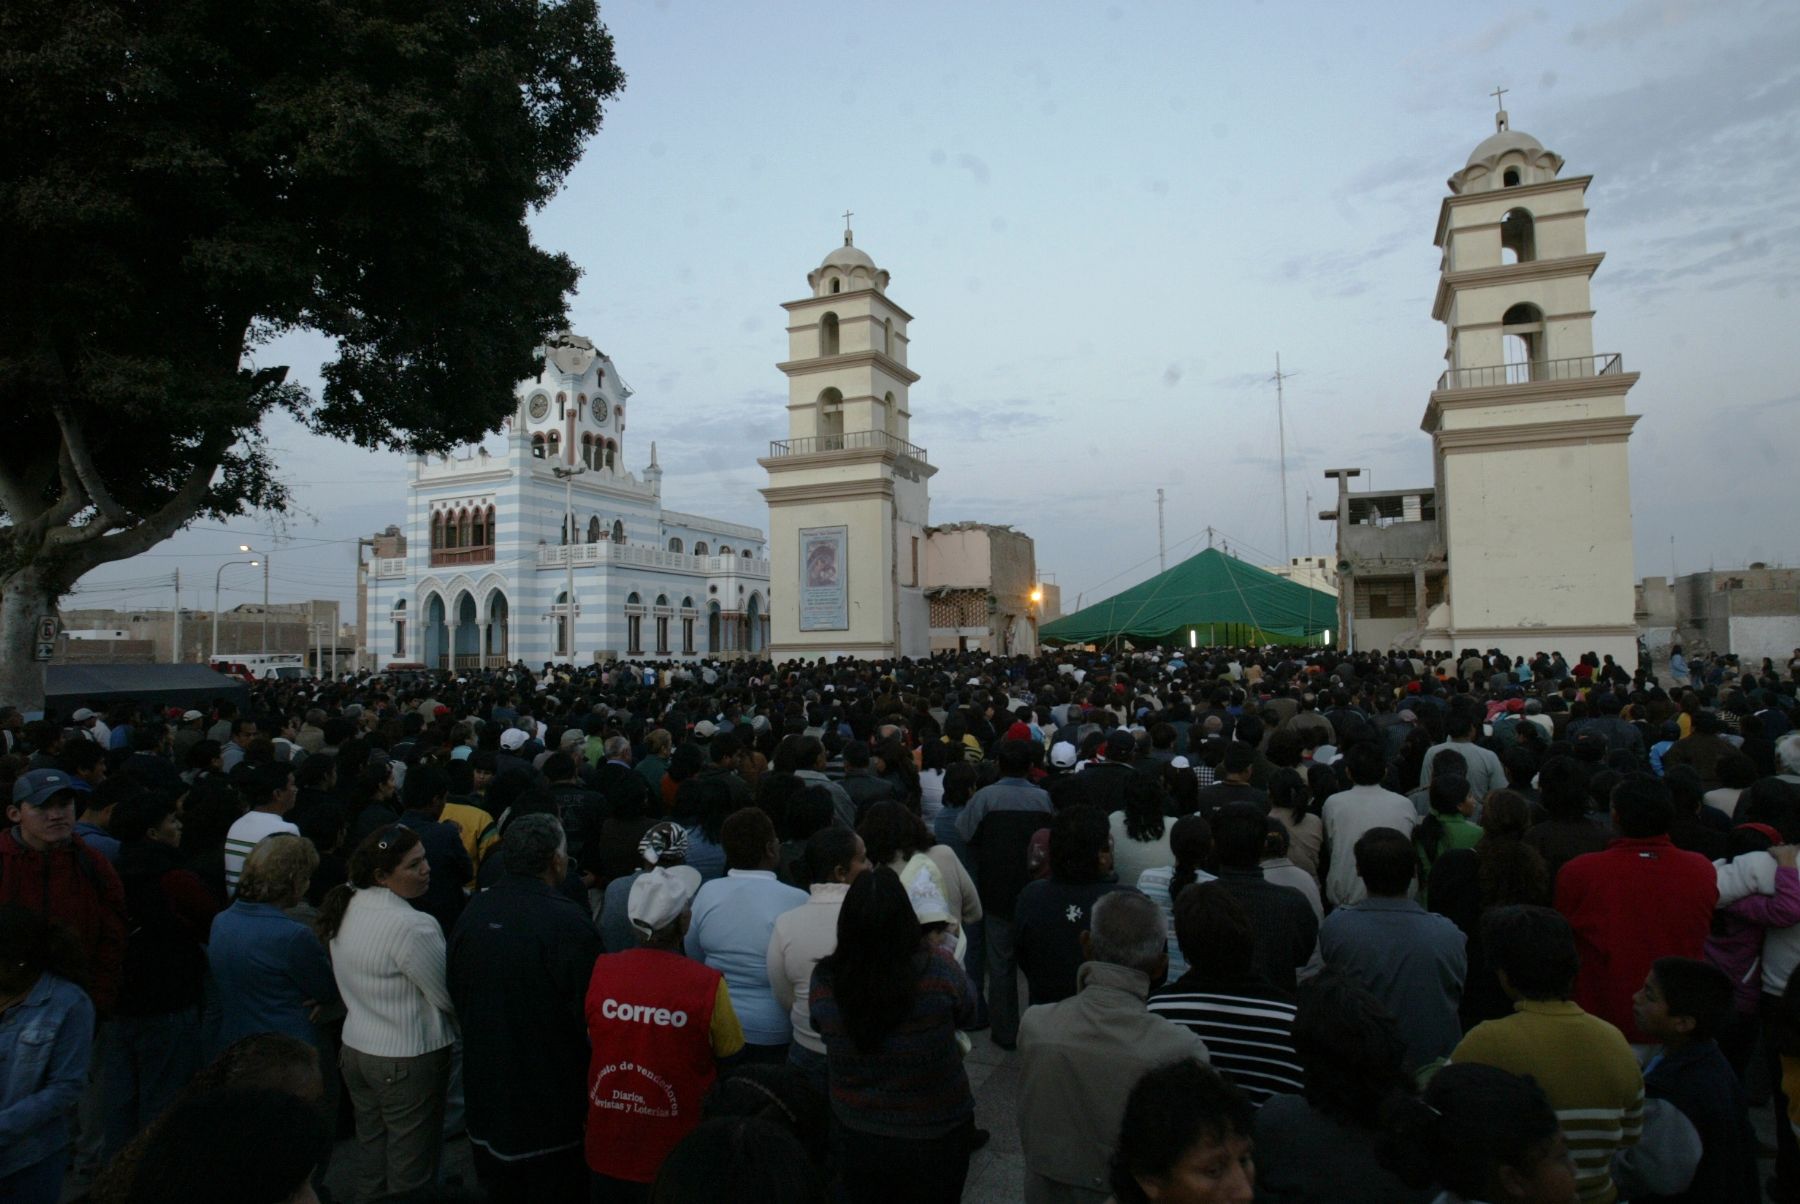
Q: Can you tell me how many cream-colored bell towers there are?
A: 2